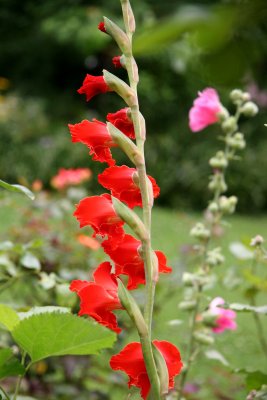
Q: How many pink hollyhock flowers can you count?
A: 2